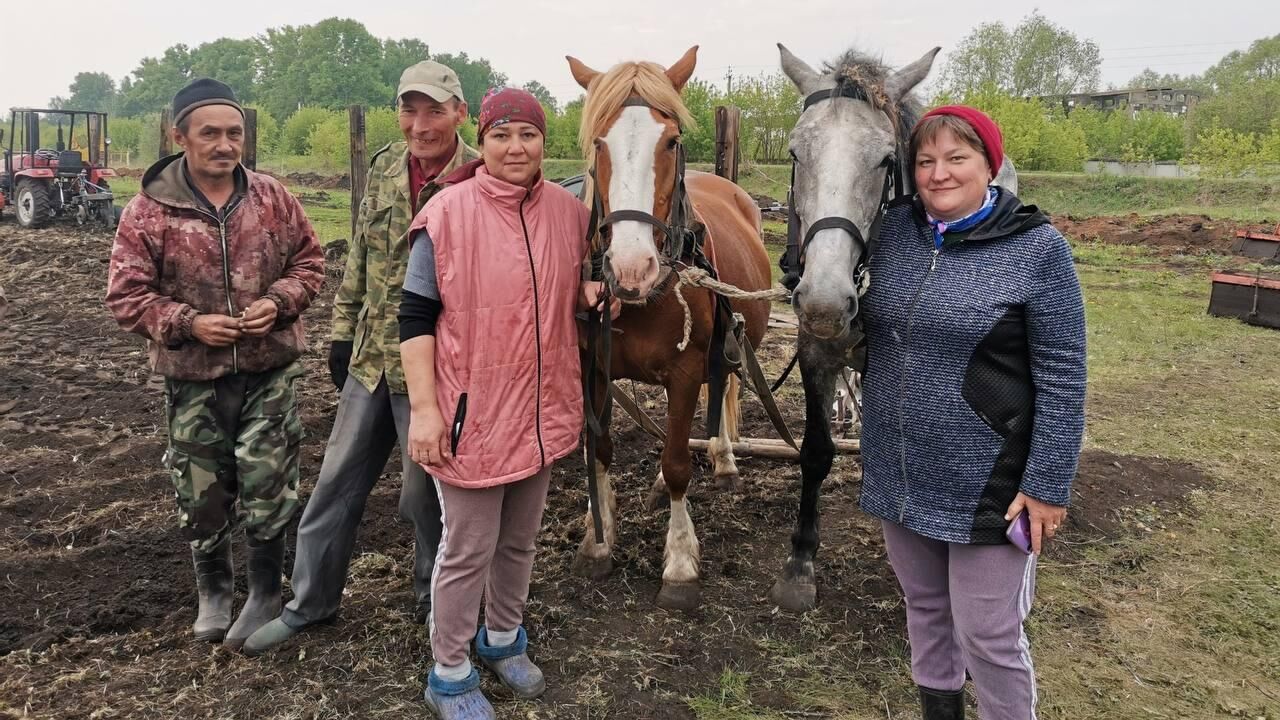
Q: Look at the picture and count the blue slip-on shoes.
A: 2